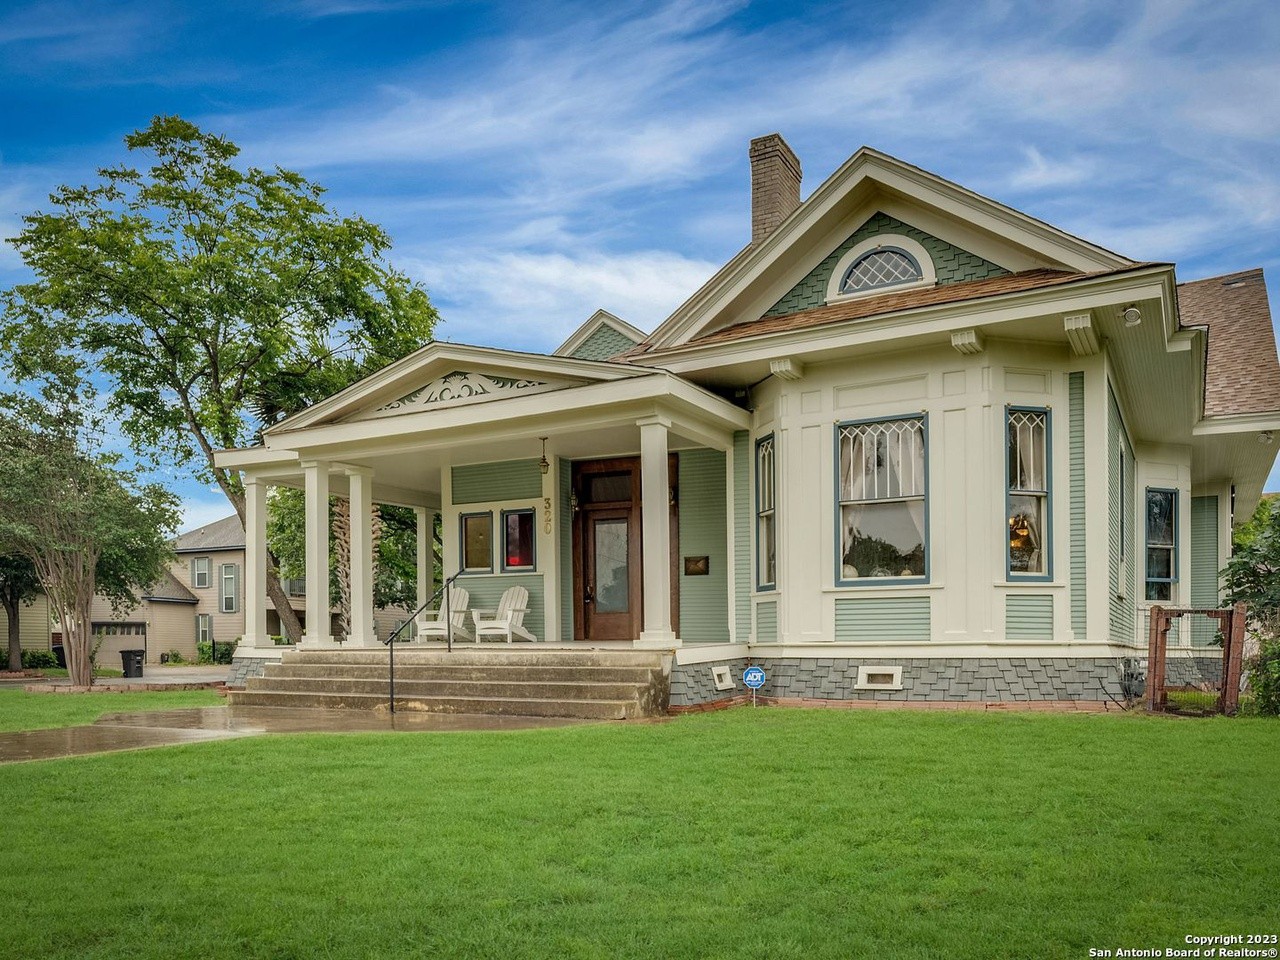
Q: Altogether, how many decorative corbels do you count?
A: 3